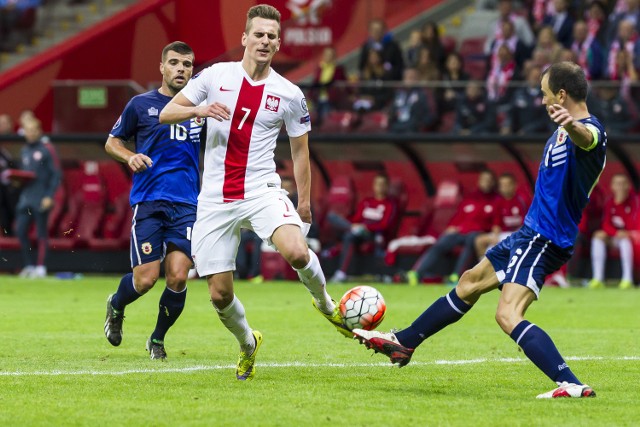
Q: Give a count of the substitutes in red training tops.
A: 4